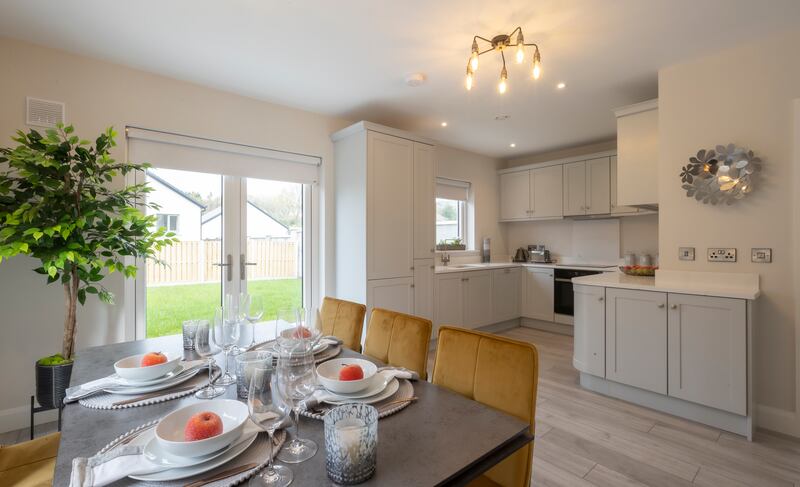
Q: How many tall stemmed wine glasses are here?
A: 8